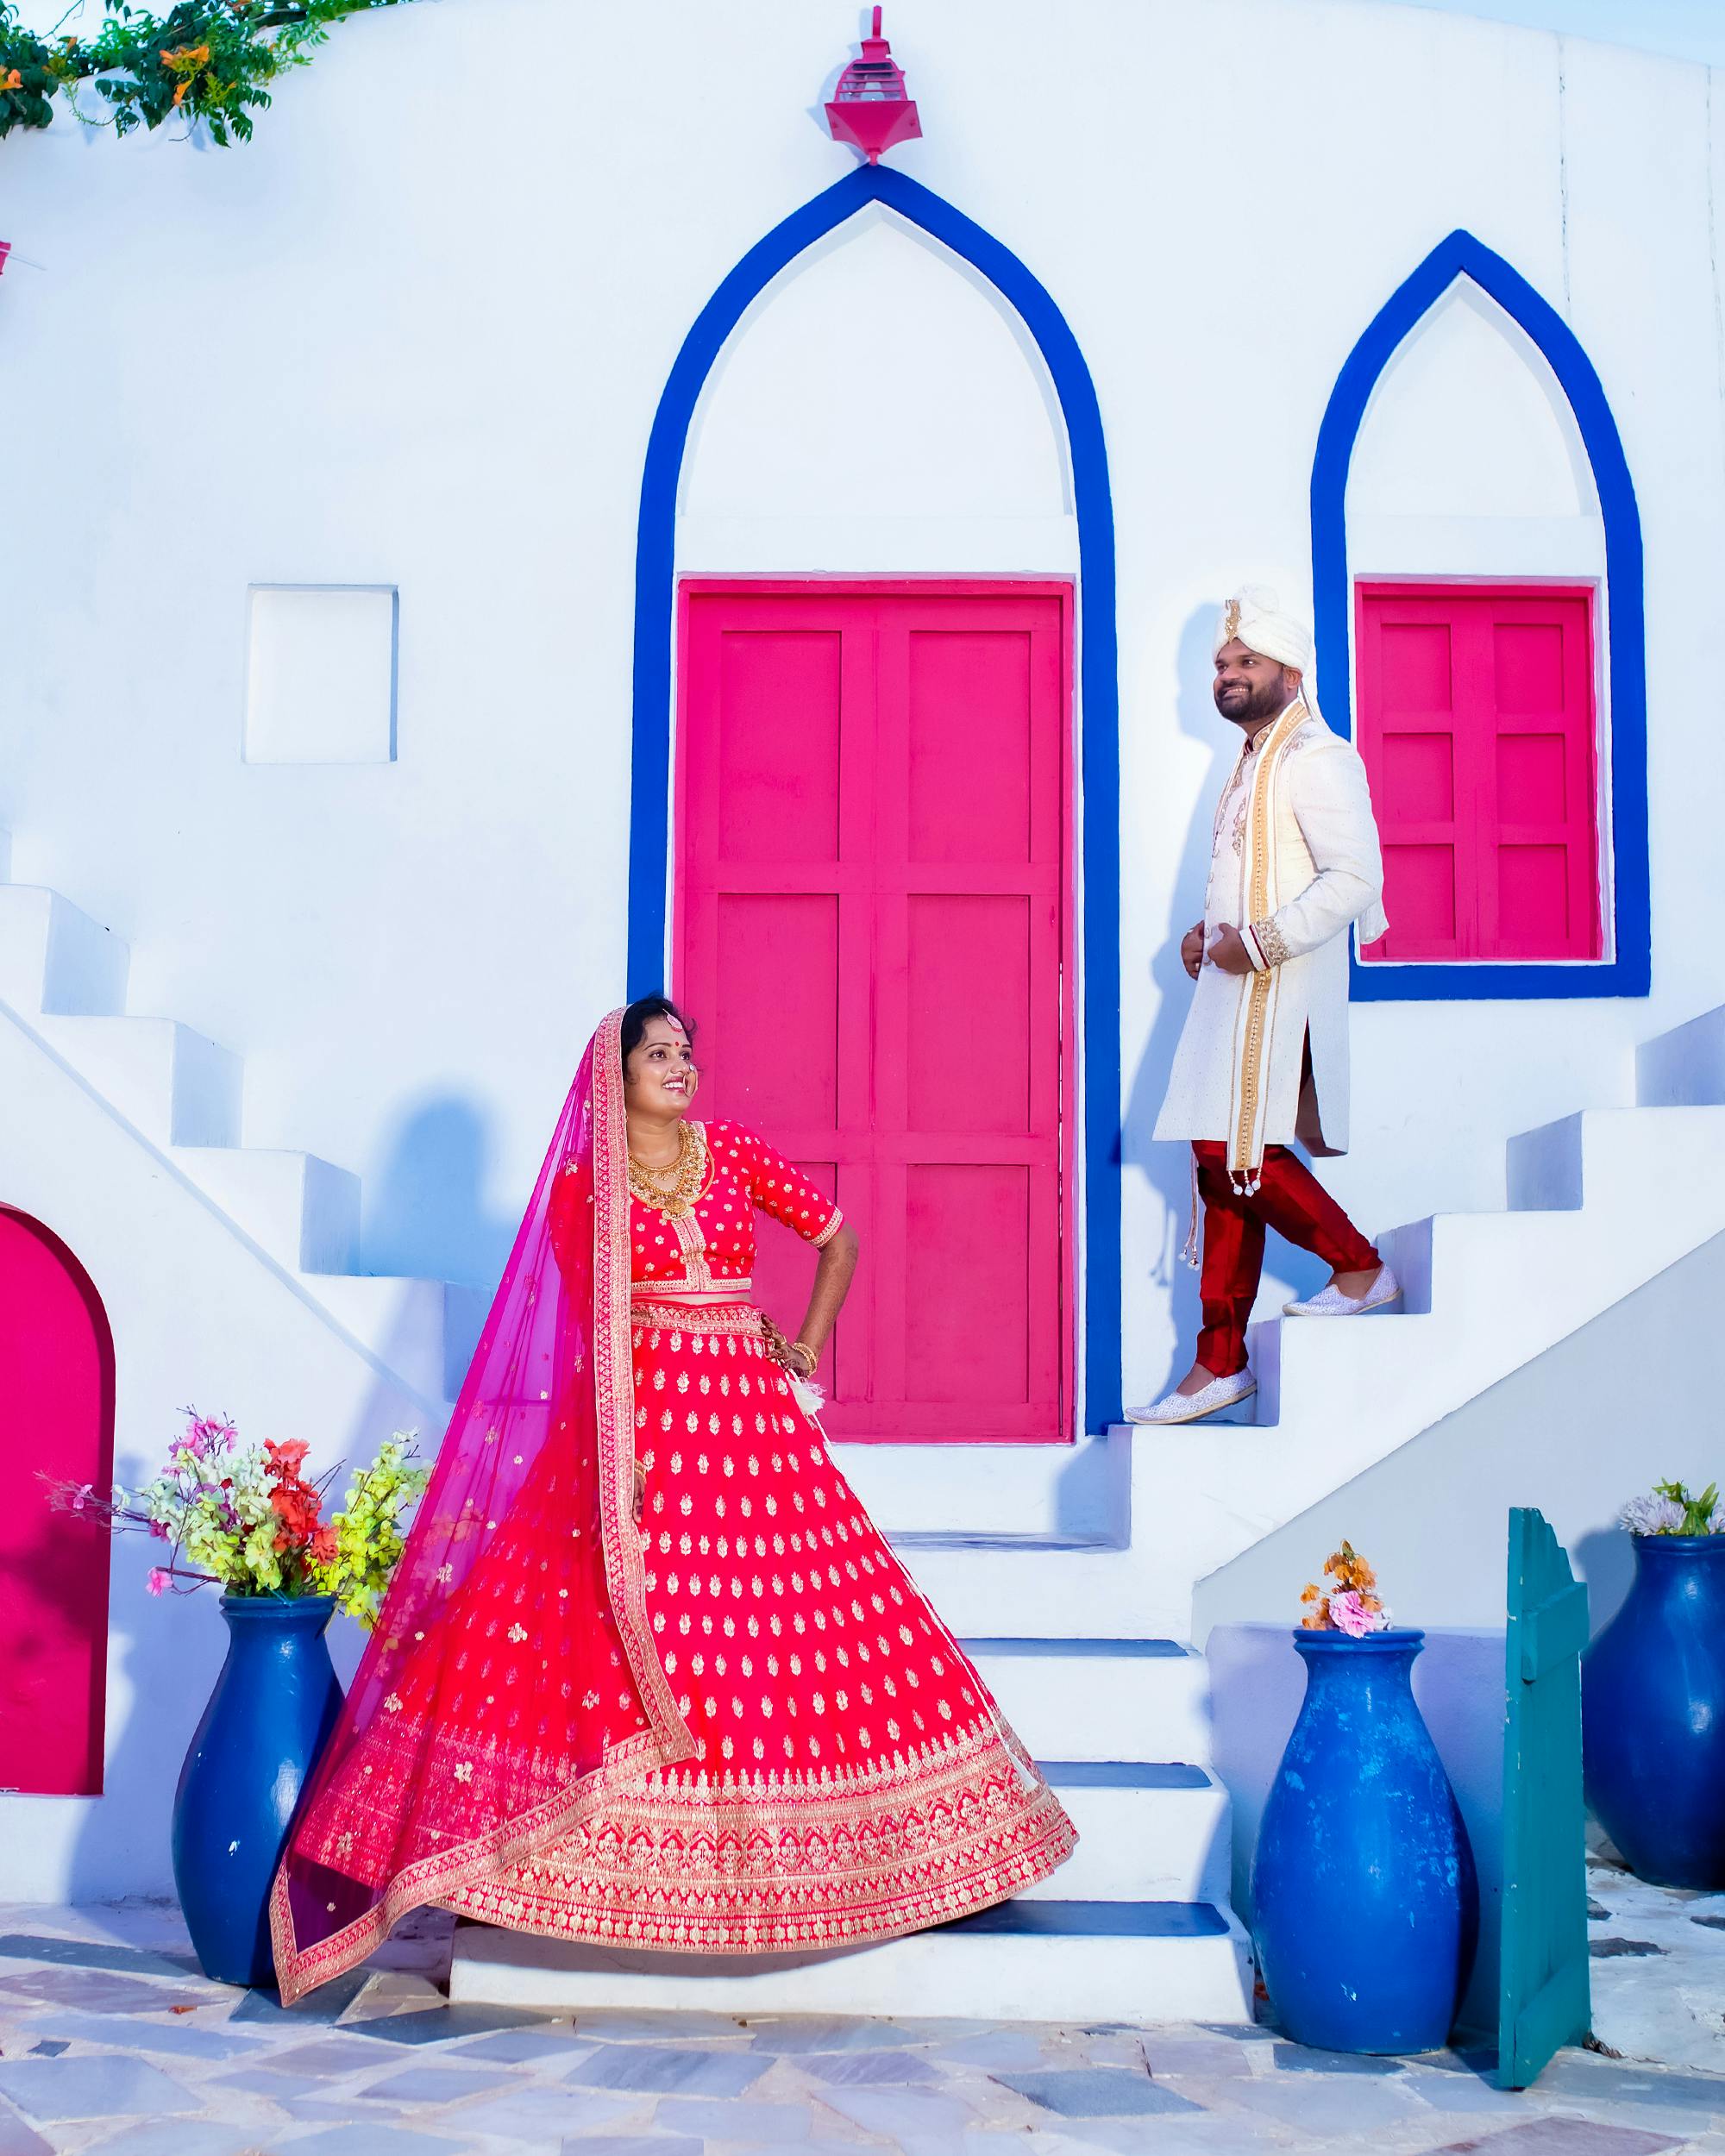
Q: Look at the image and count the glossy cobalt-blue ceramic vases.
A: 3